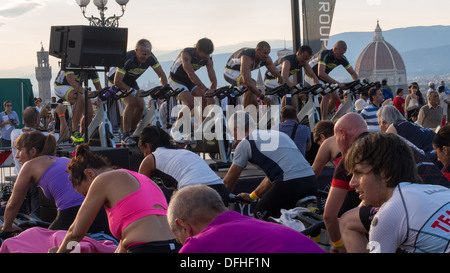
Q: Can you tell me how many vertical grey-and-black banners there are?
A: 1